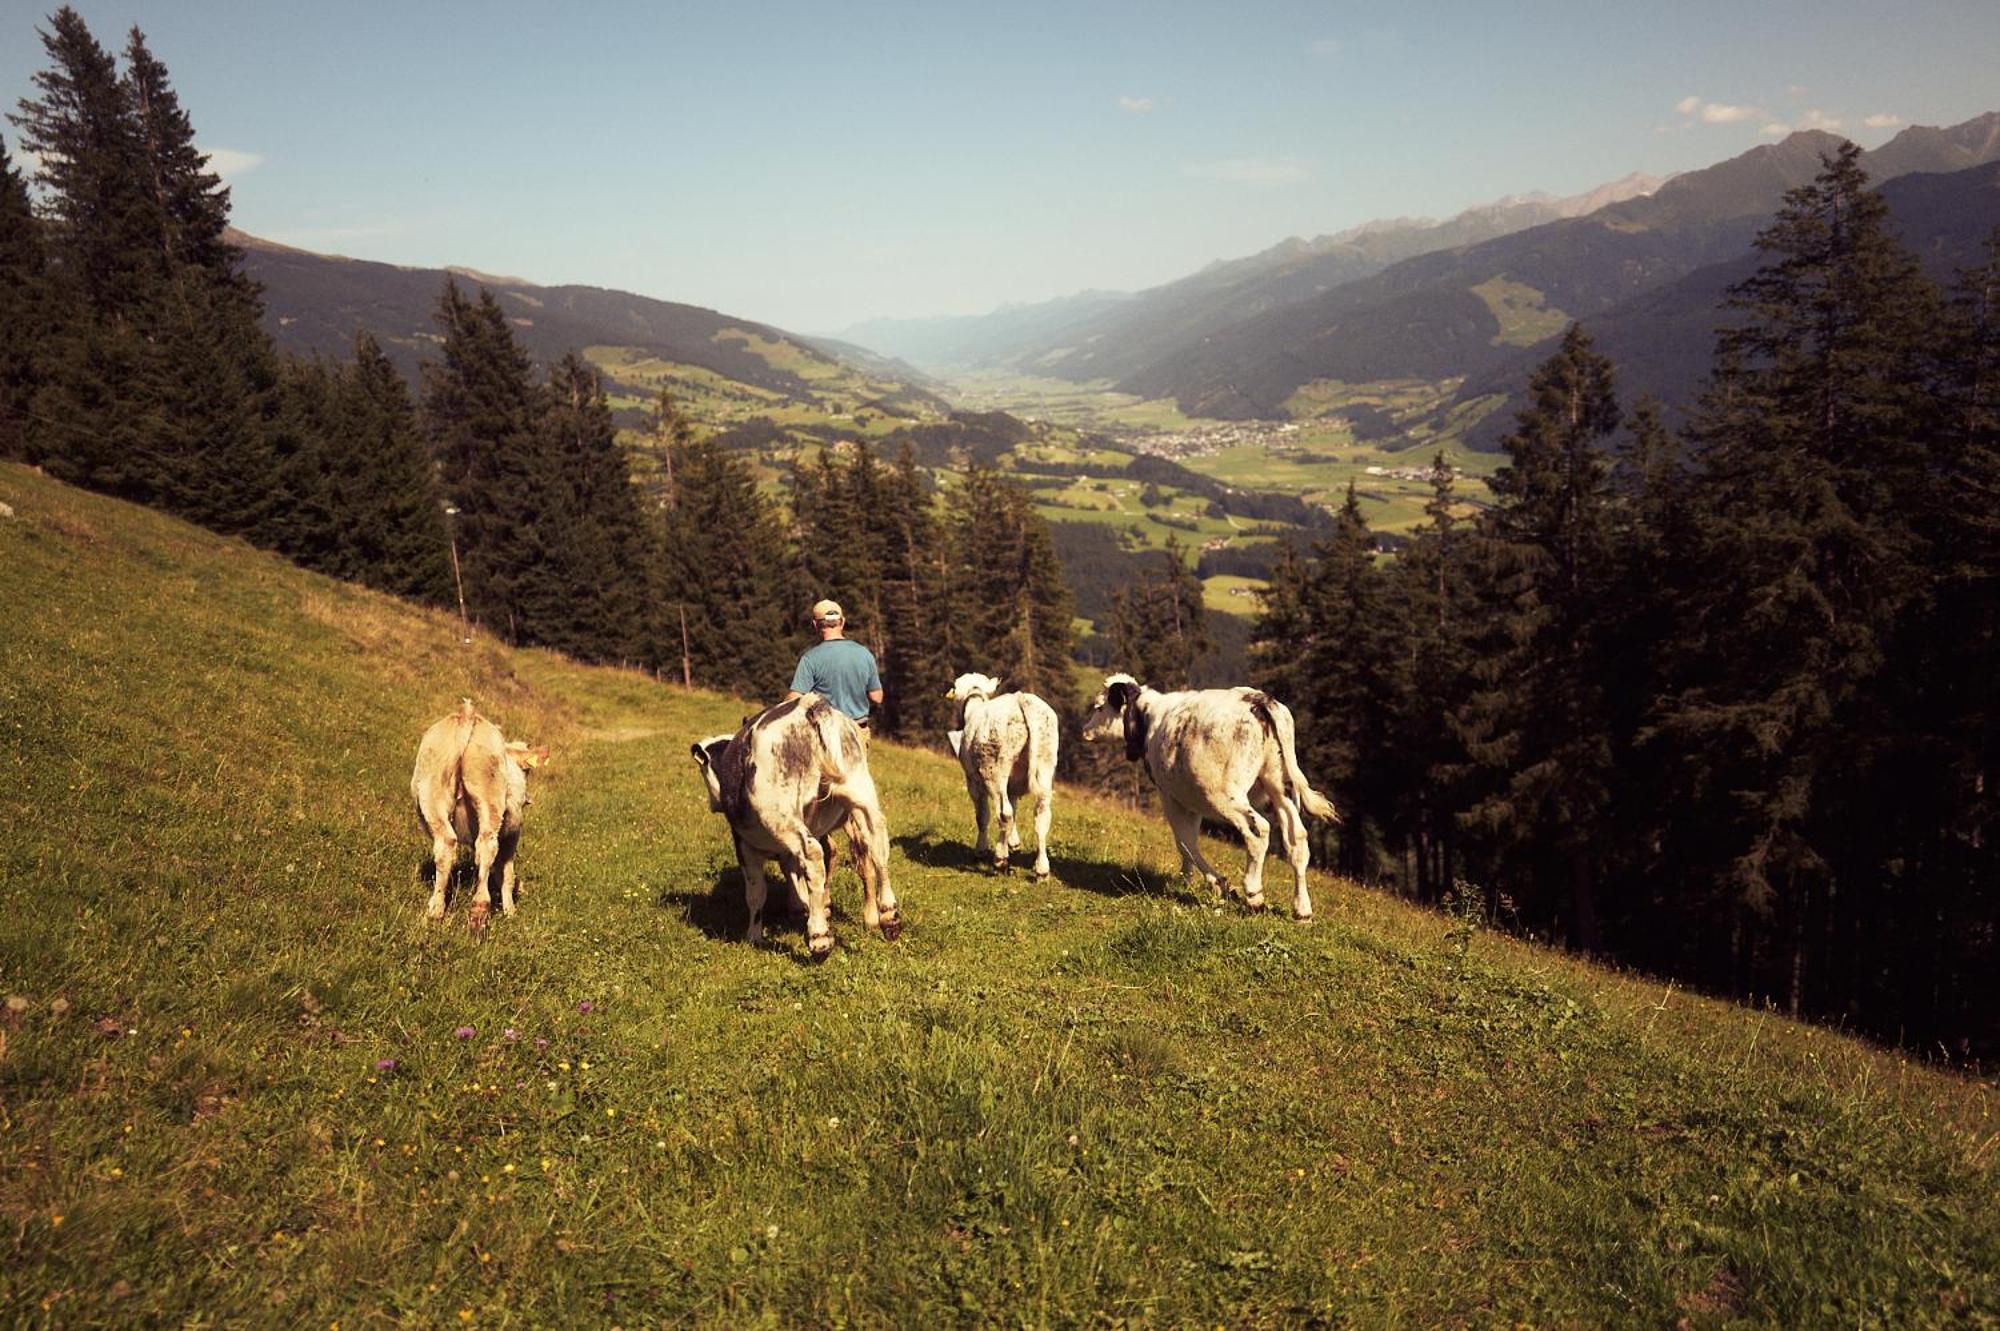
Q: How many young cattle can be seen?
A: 4